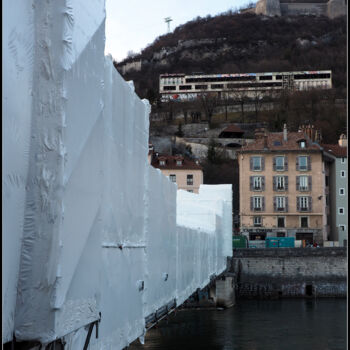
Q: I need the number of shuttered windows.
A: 9